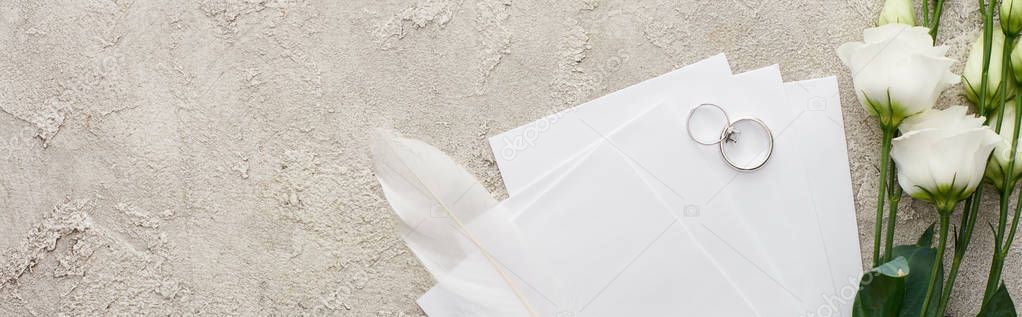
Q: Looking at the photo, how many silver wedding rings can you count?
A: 2